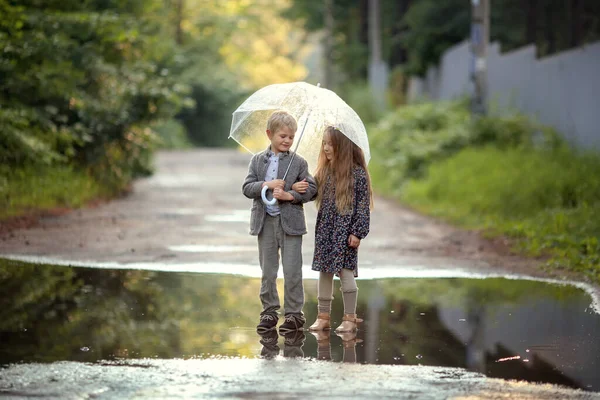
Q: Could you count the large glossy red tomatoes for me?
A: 0